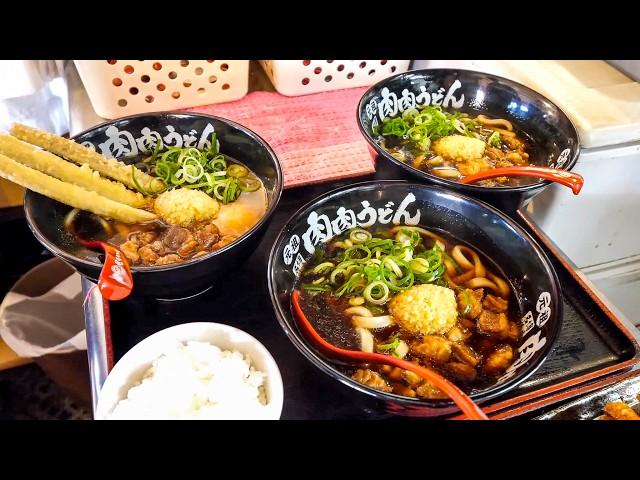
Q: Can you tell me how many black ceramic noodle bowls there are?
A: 3